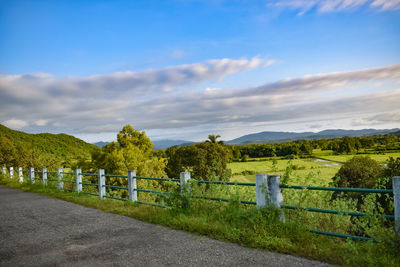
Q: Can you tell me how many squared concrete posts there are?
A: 13